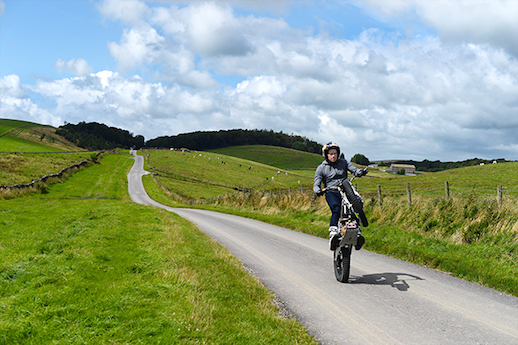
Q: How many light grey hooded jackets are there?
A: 1